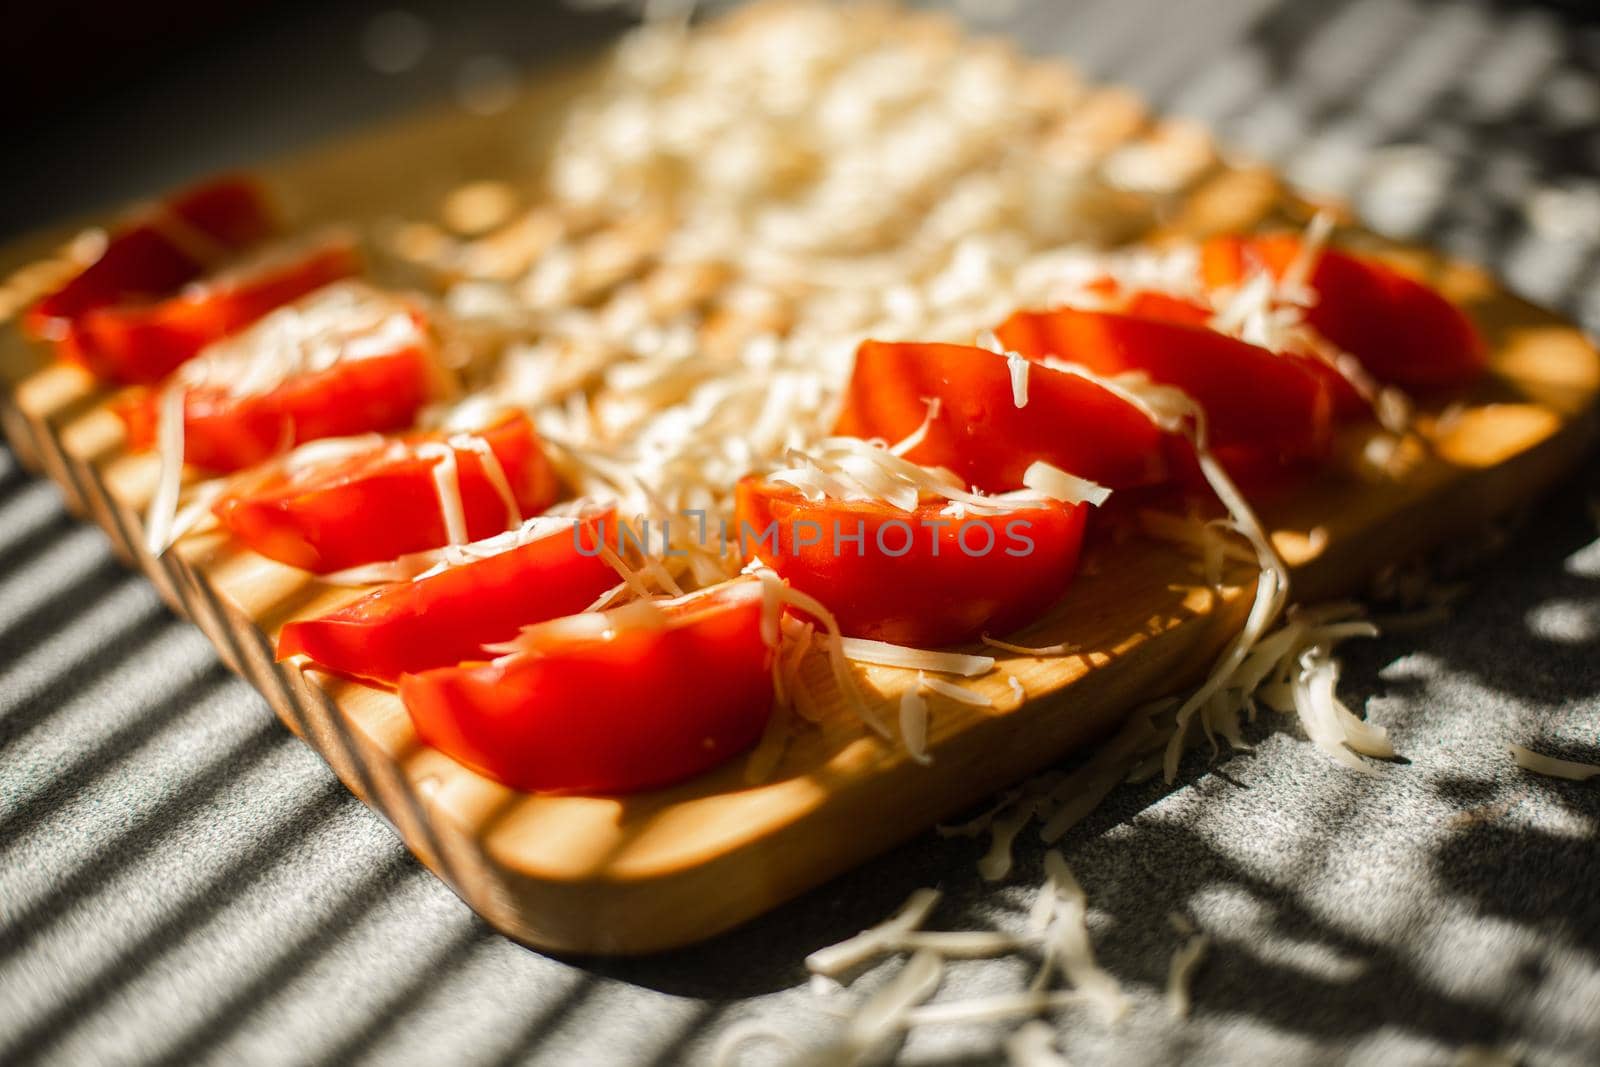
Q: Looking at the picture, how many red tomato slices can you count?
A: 11